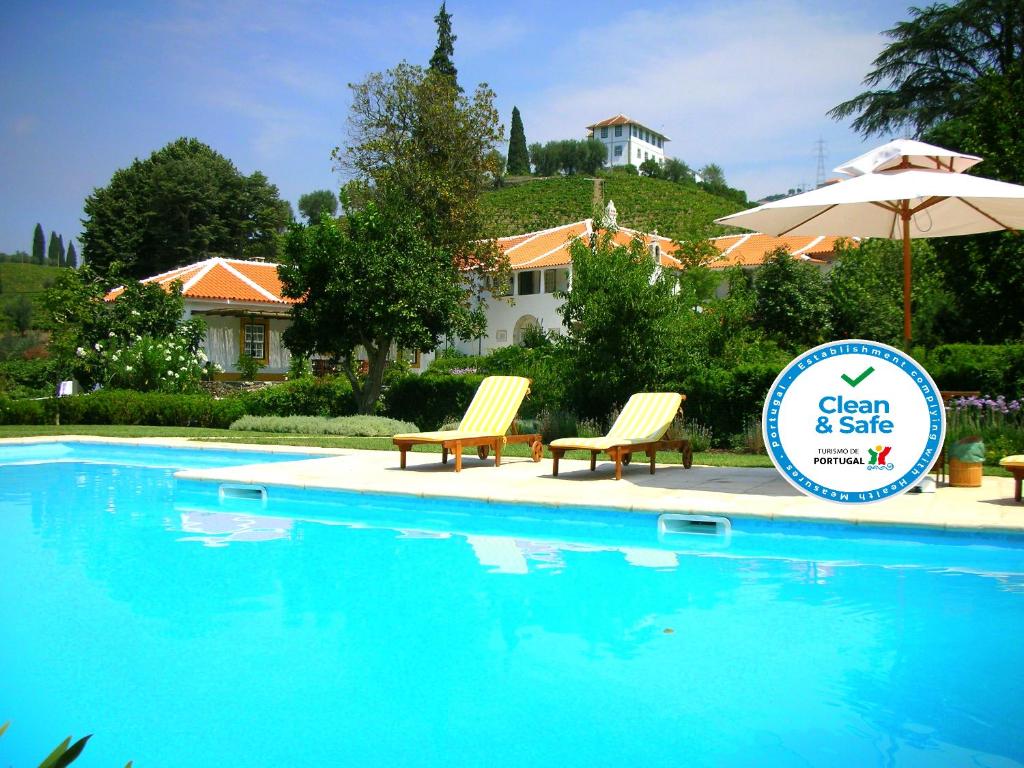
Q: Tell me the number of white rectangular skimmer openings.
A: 2